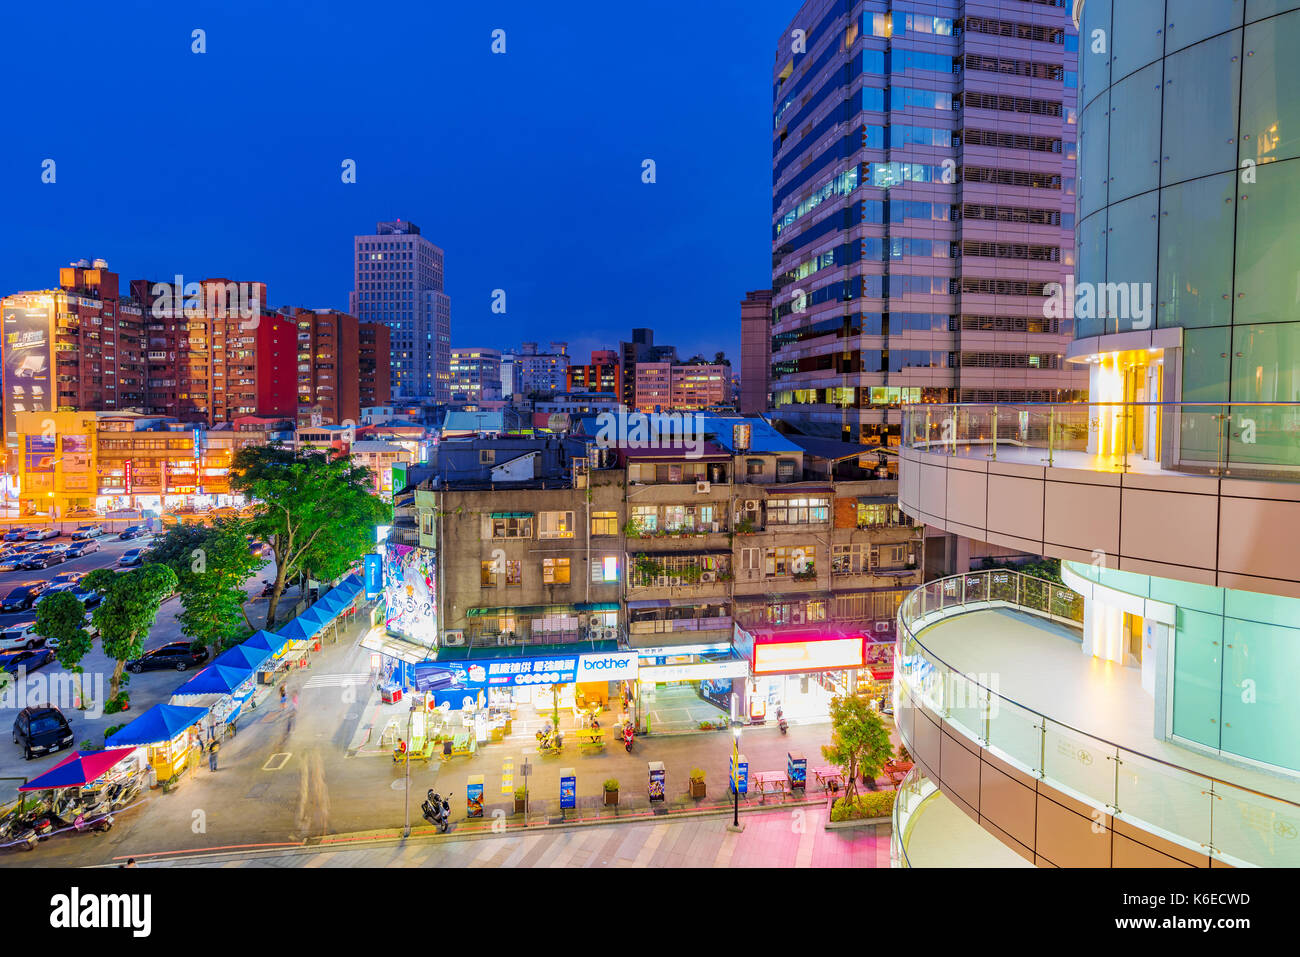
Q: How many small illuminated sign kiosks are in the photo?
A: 5